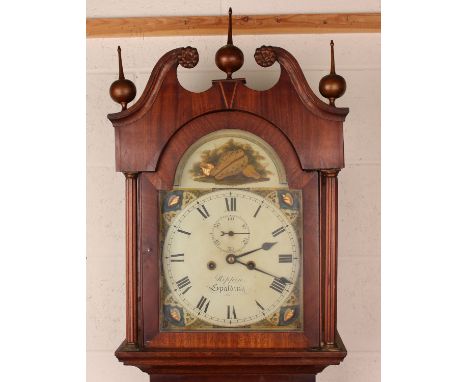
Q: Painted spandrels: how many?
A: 4